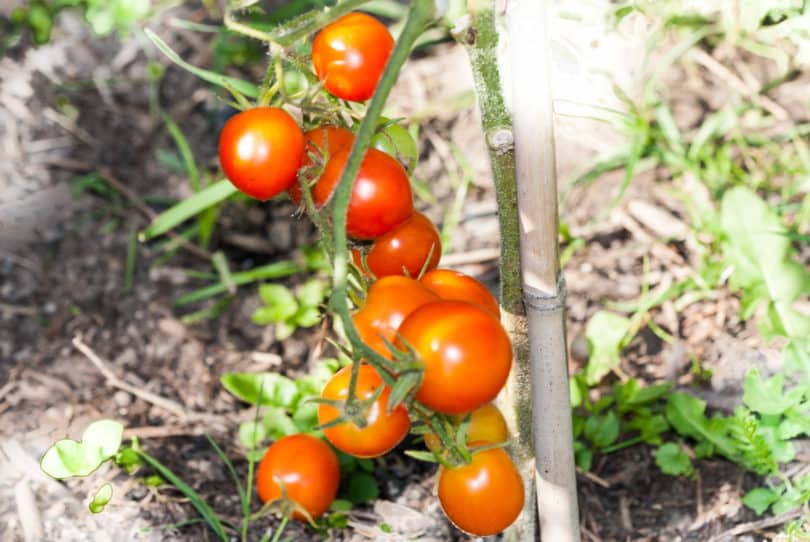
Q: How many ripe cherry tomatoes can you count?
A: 12